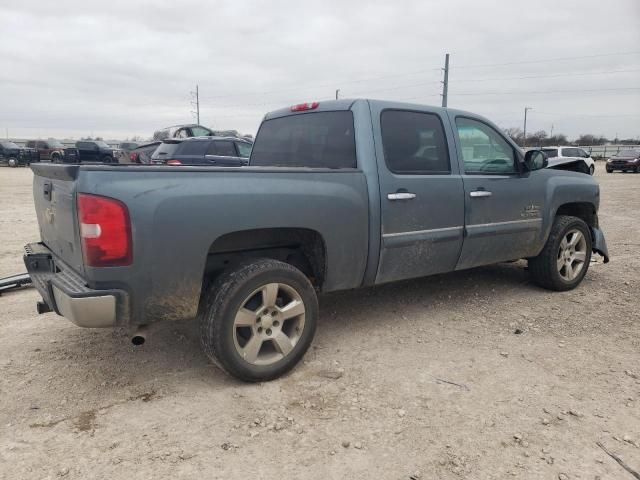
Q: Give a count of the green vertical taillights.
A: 0